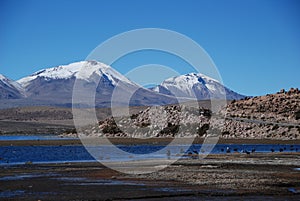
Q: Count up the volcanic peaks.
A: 2